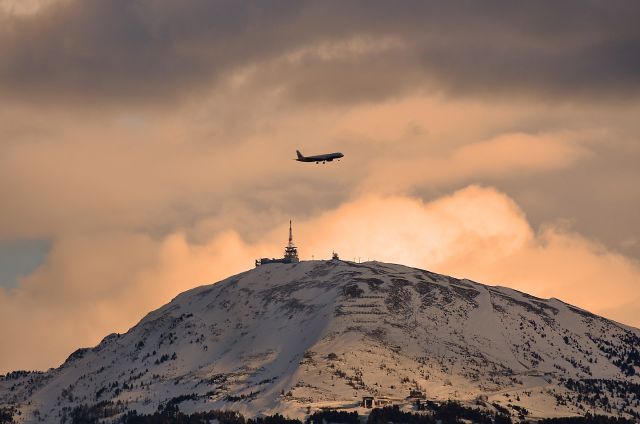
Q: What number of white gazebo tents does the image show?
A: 0